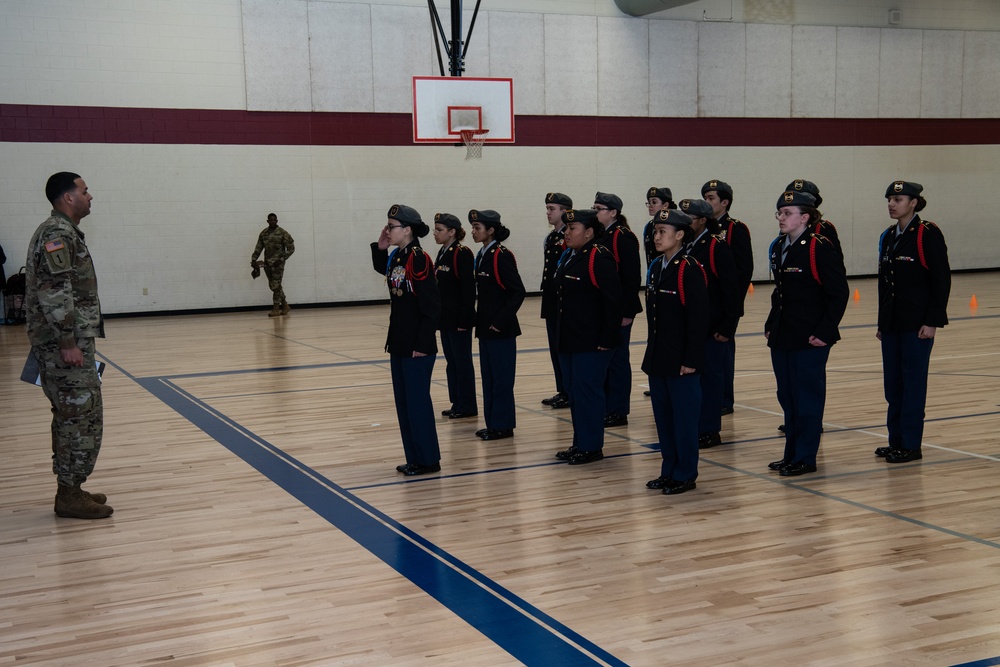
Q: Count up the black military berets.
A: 13